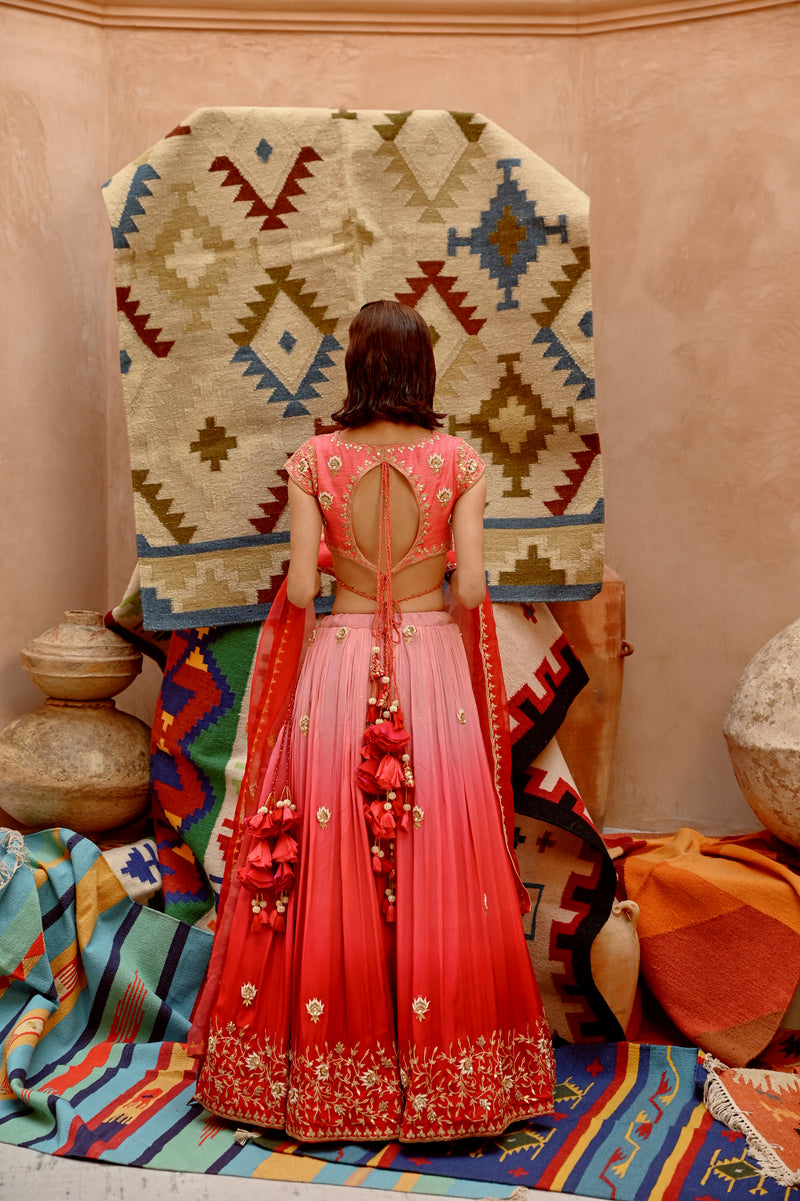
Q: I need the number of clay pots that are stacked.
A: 2